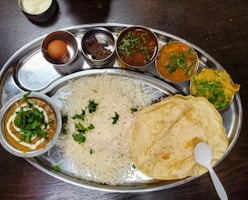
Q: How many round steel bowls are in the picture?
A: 7